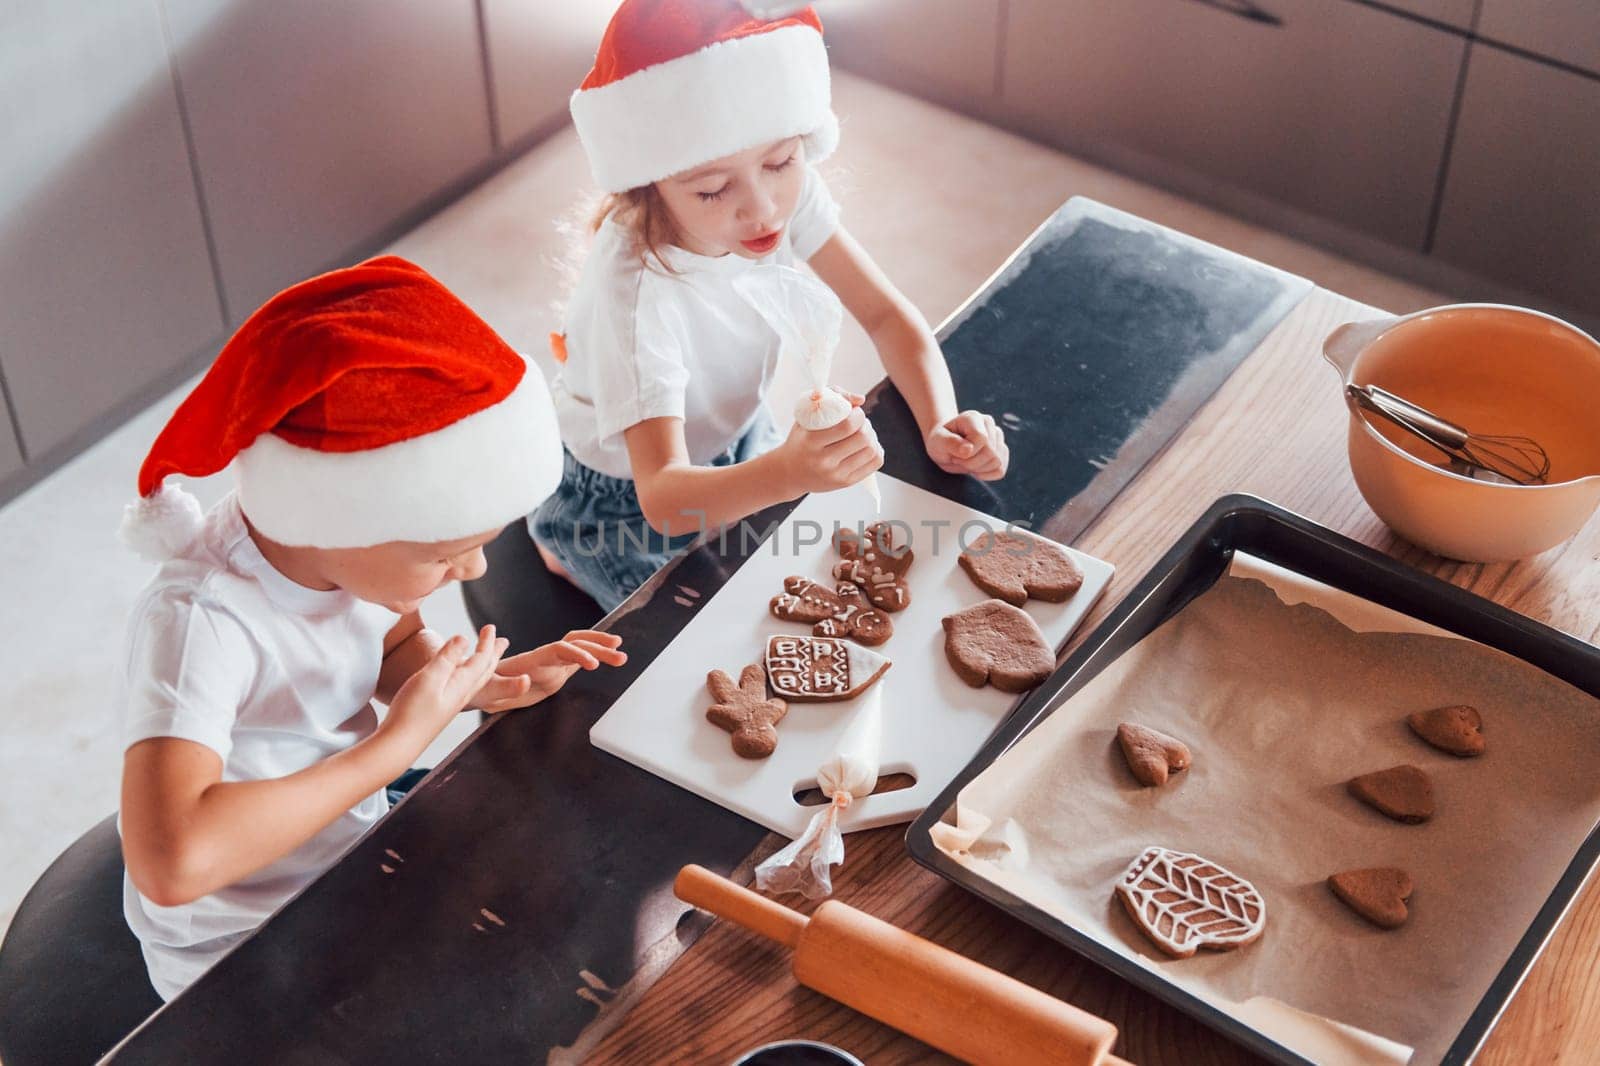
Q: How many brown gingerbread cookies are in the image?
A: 11